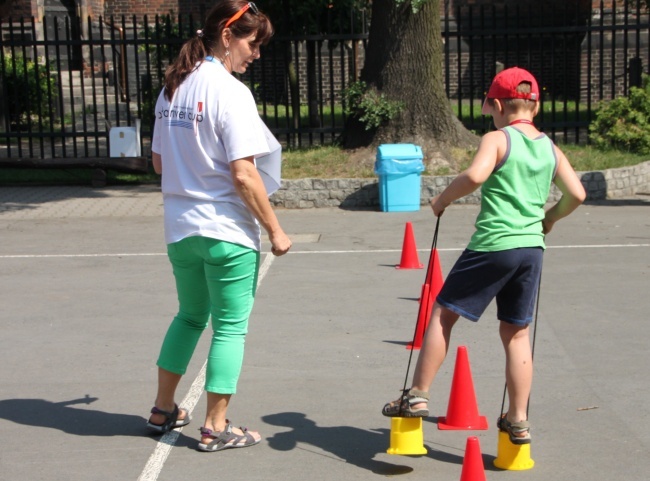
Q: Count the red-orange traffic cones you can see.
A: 5